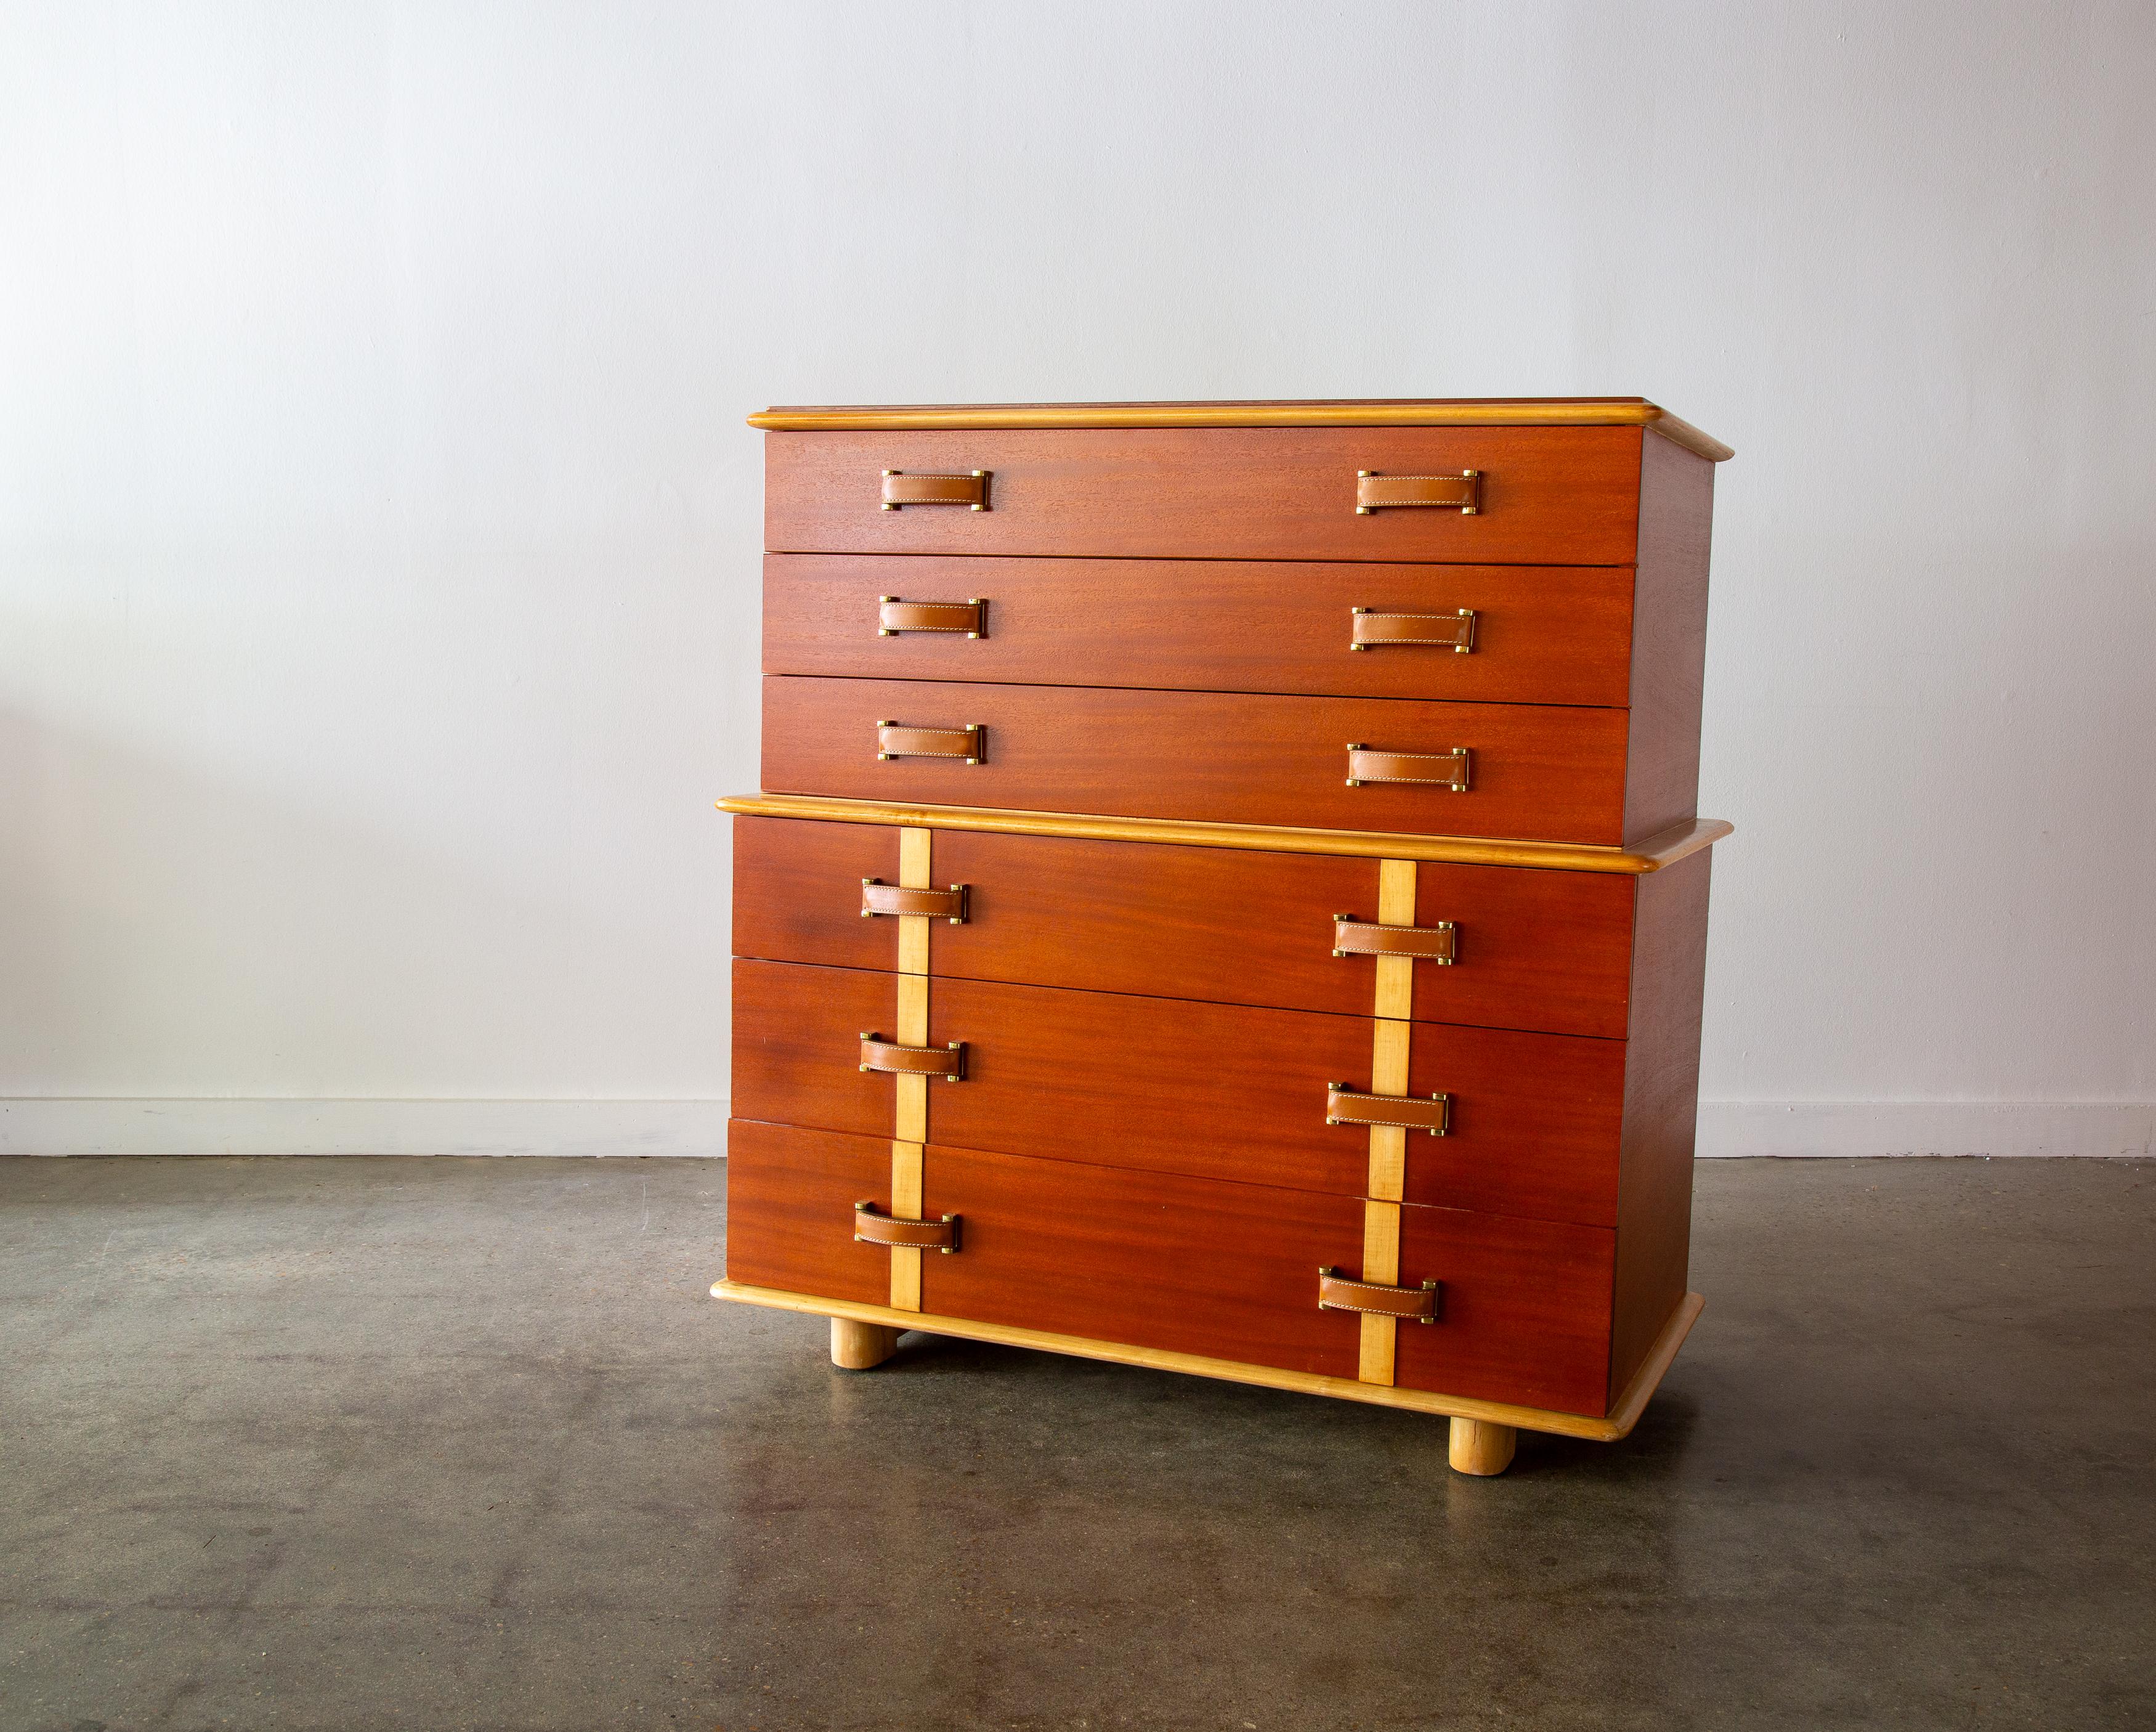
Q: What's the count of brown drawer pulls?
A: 12